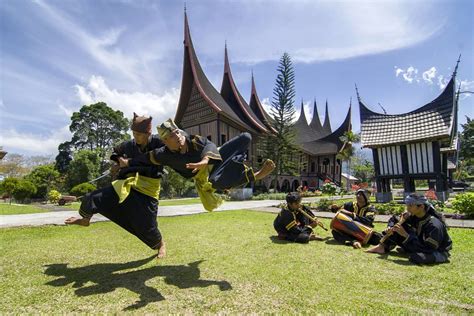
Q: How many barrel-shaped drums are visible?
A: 1